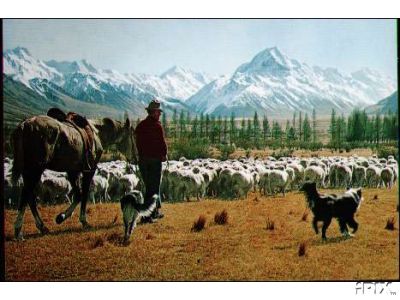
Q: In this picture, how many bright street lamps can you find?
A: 0